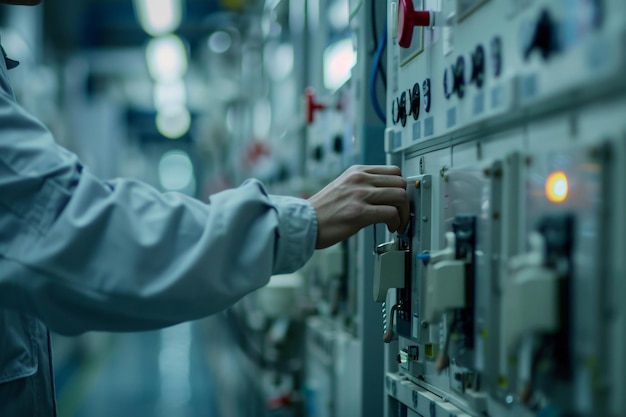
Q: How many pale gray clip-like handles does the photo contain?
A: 3